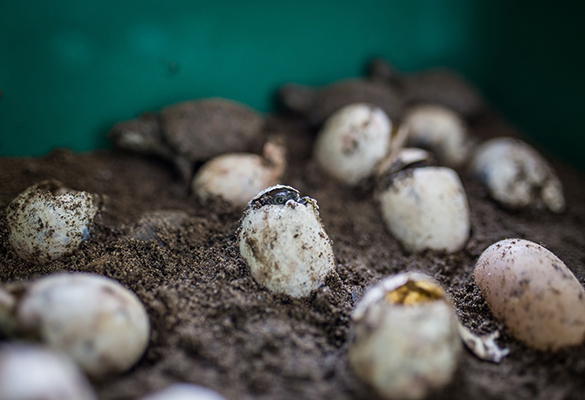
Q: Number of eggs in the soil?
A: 12